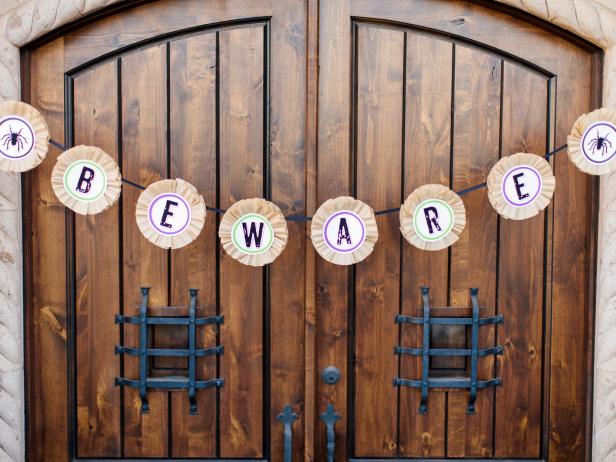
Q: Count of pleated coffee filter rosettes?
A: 8